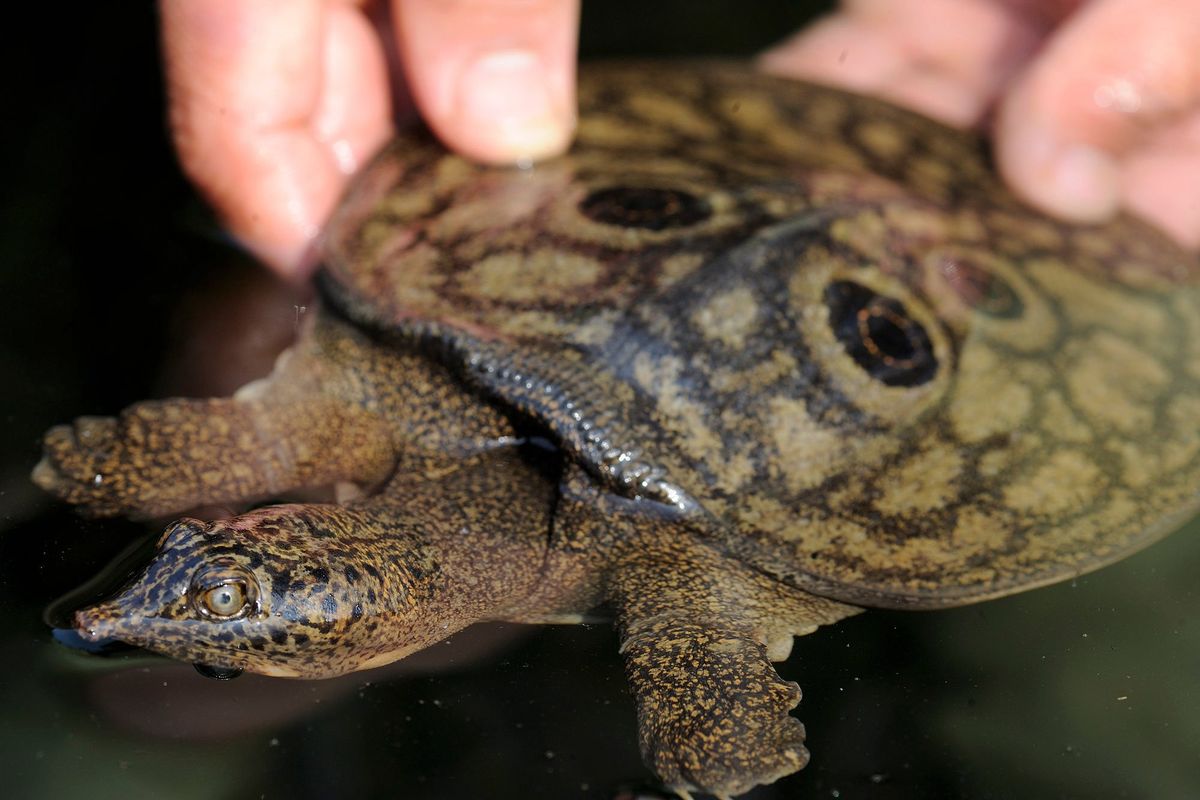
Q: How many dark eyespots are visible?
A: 3